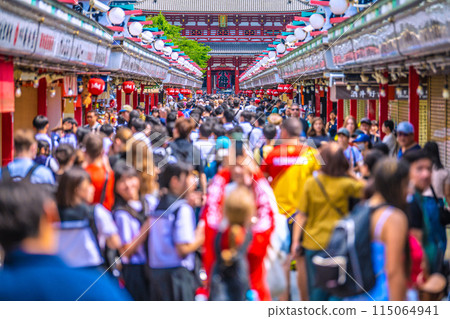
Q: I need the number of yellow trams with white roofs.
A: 0